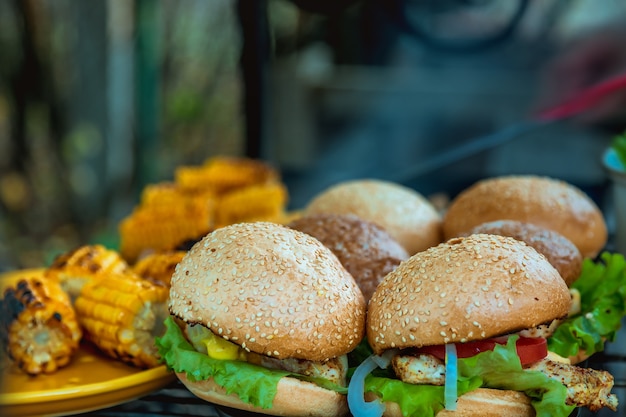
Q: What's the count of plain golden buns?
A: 2